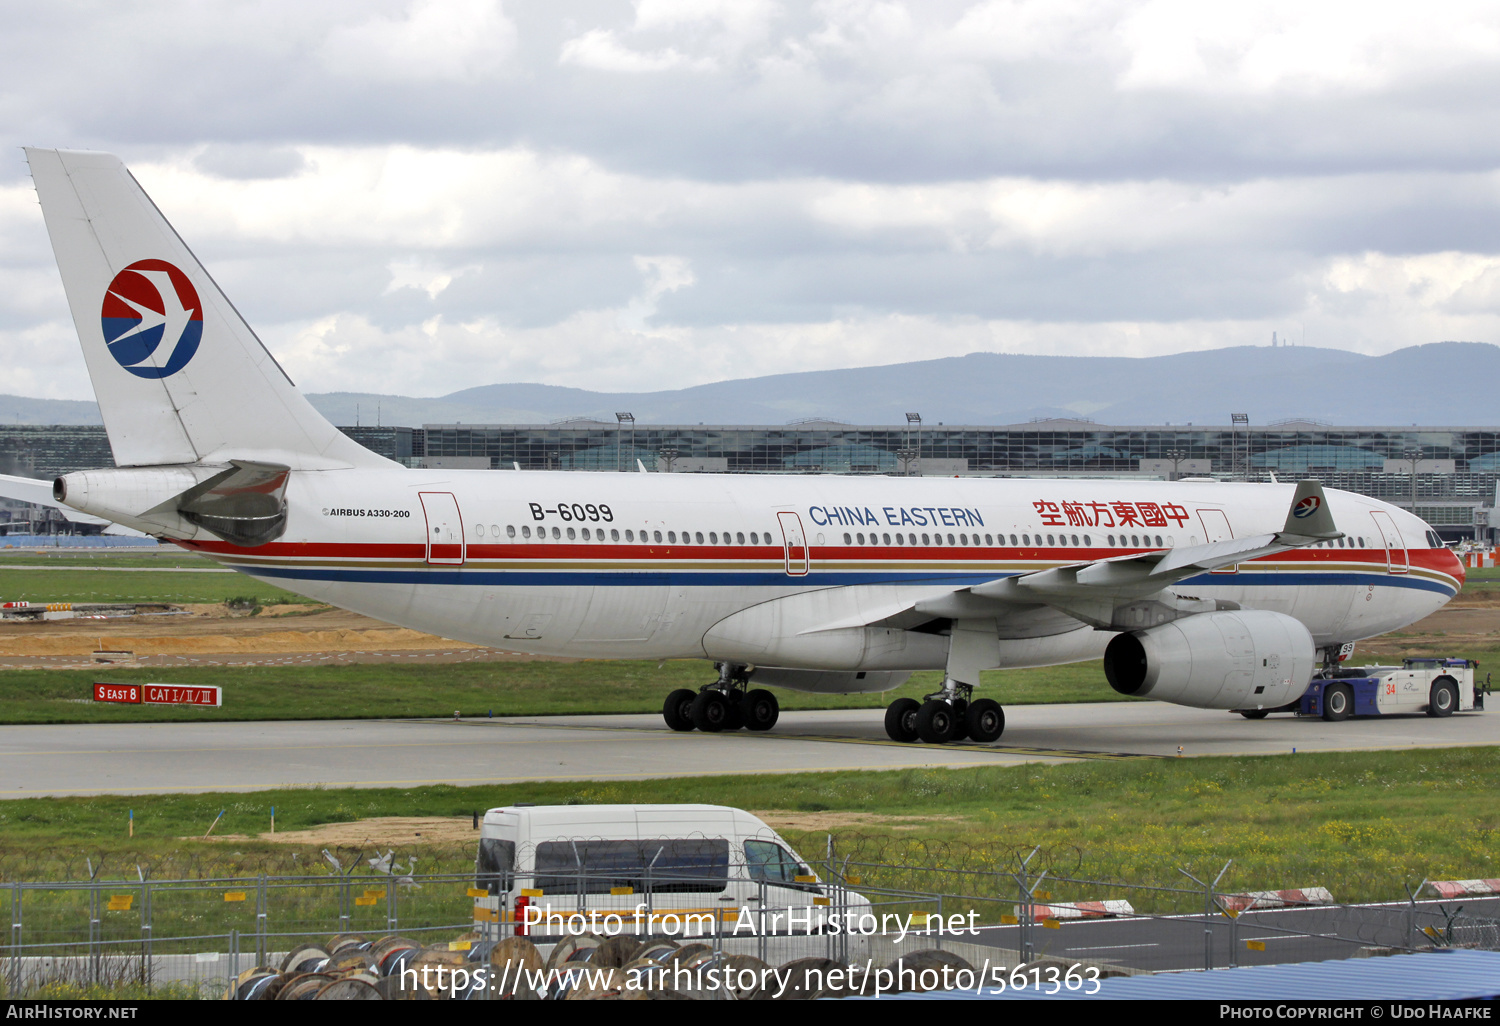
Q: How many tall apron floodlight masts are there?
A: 3